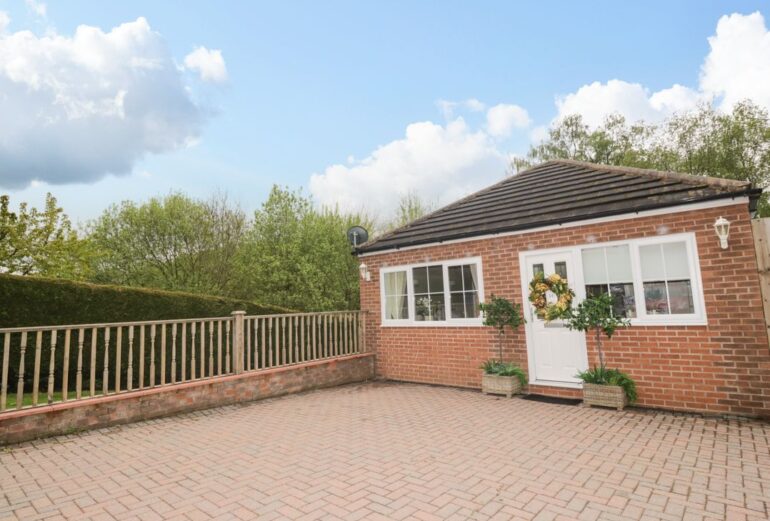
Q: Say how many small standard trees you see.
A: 2